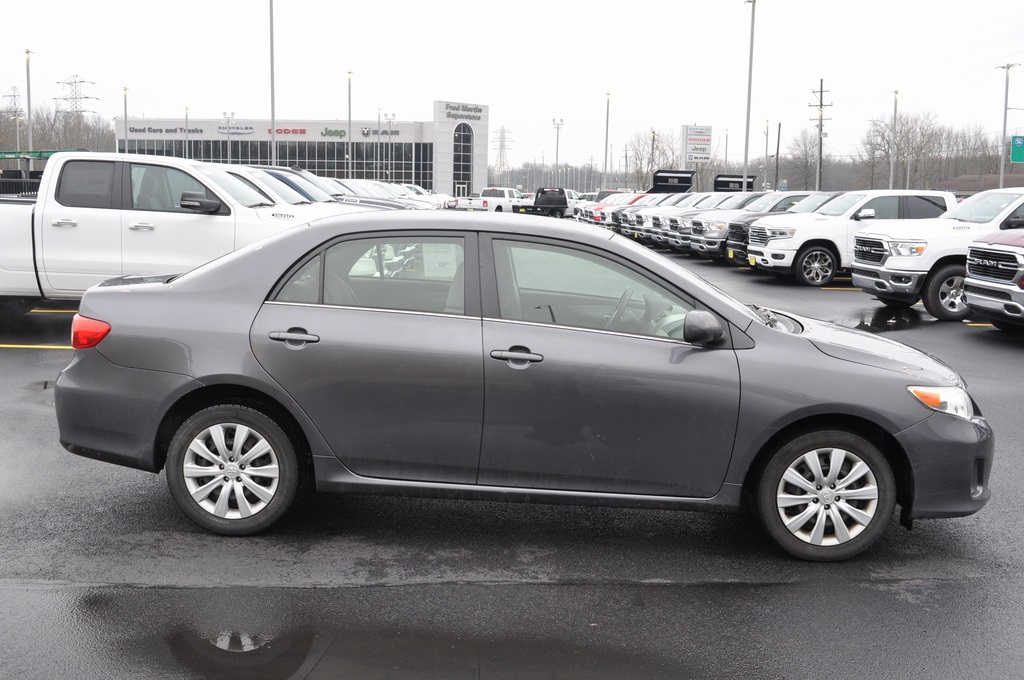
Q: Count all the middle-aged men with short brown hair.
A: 0